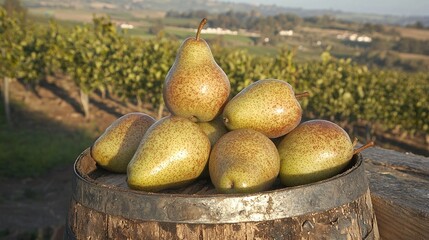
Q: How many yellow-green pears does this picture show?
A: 7